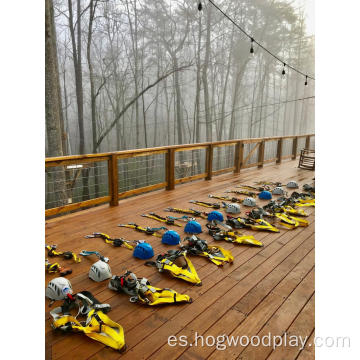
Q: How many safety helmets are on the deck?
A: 11